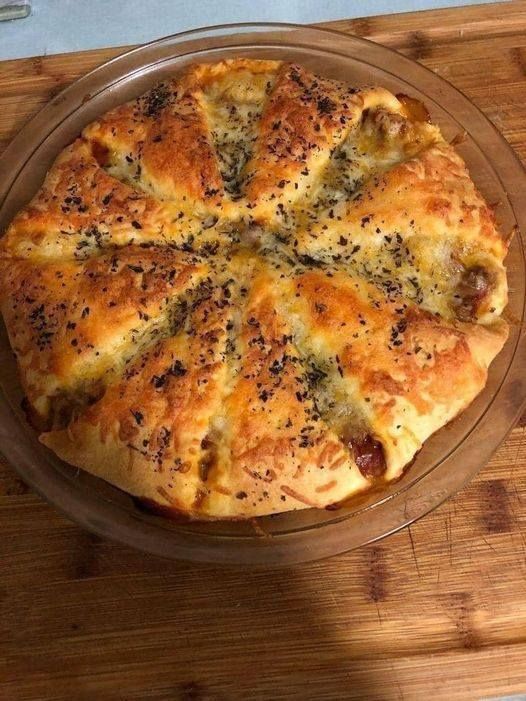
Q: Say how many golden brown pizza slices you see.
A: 8